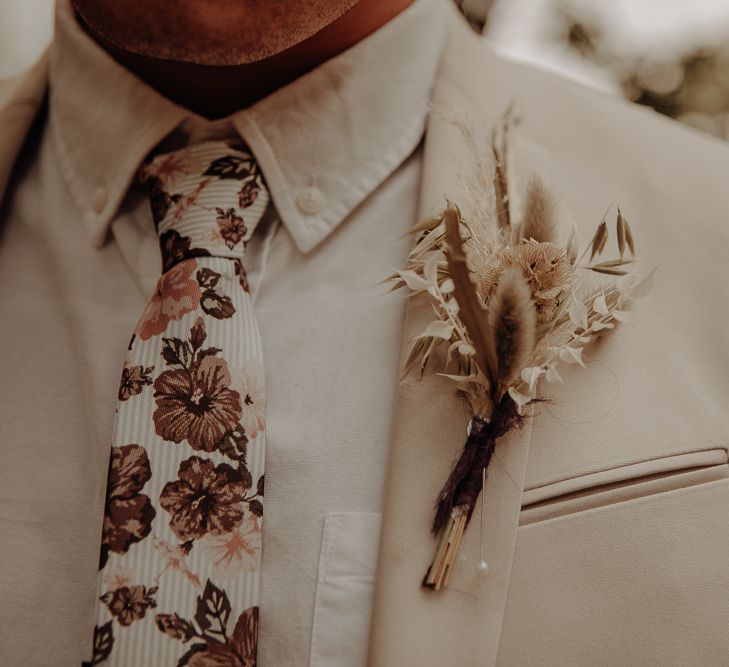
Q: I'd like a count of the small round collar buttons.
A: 2